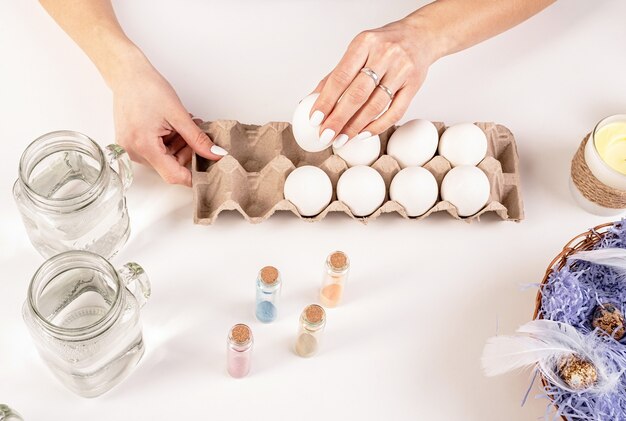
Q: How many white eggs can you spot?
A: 8